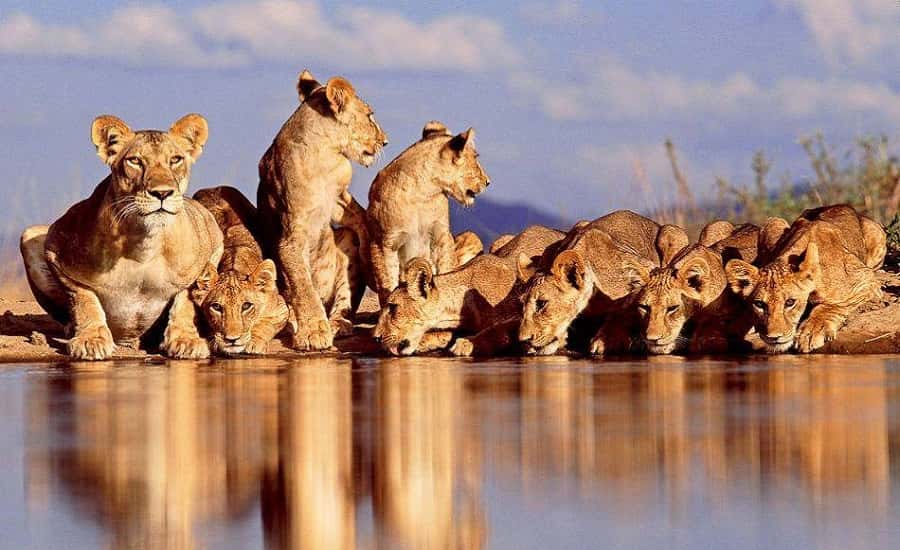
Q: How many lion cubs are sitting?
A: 2